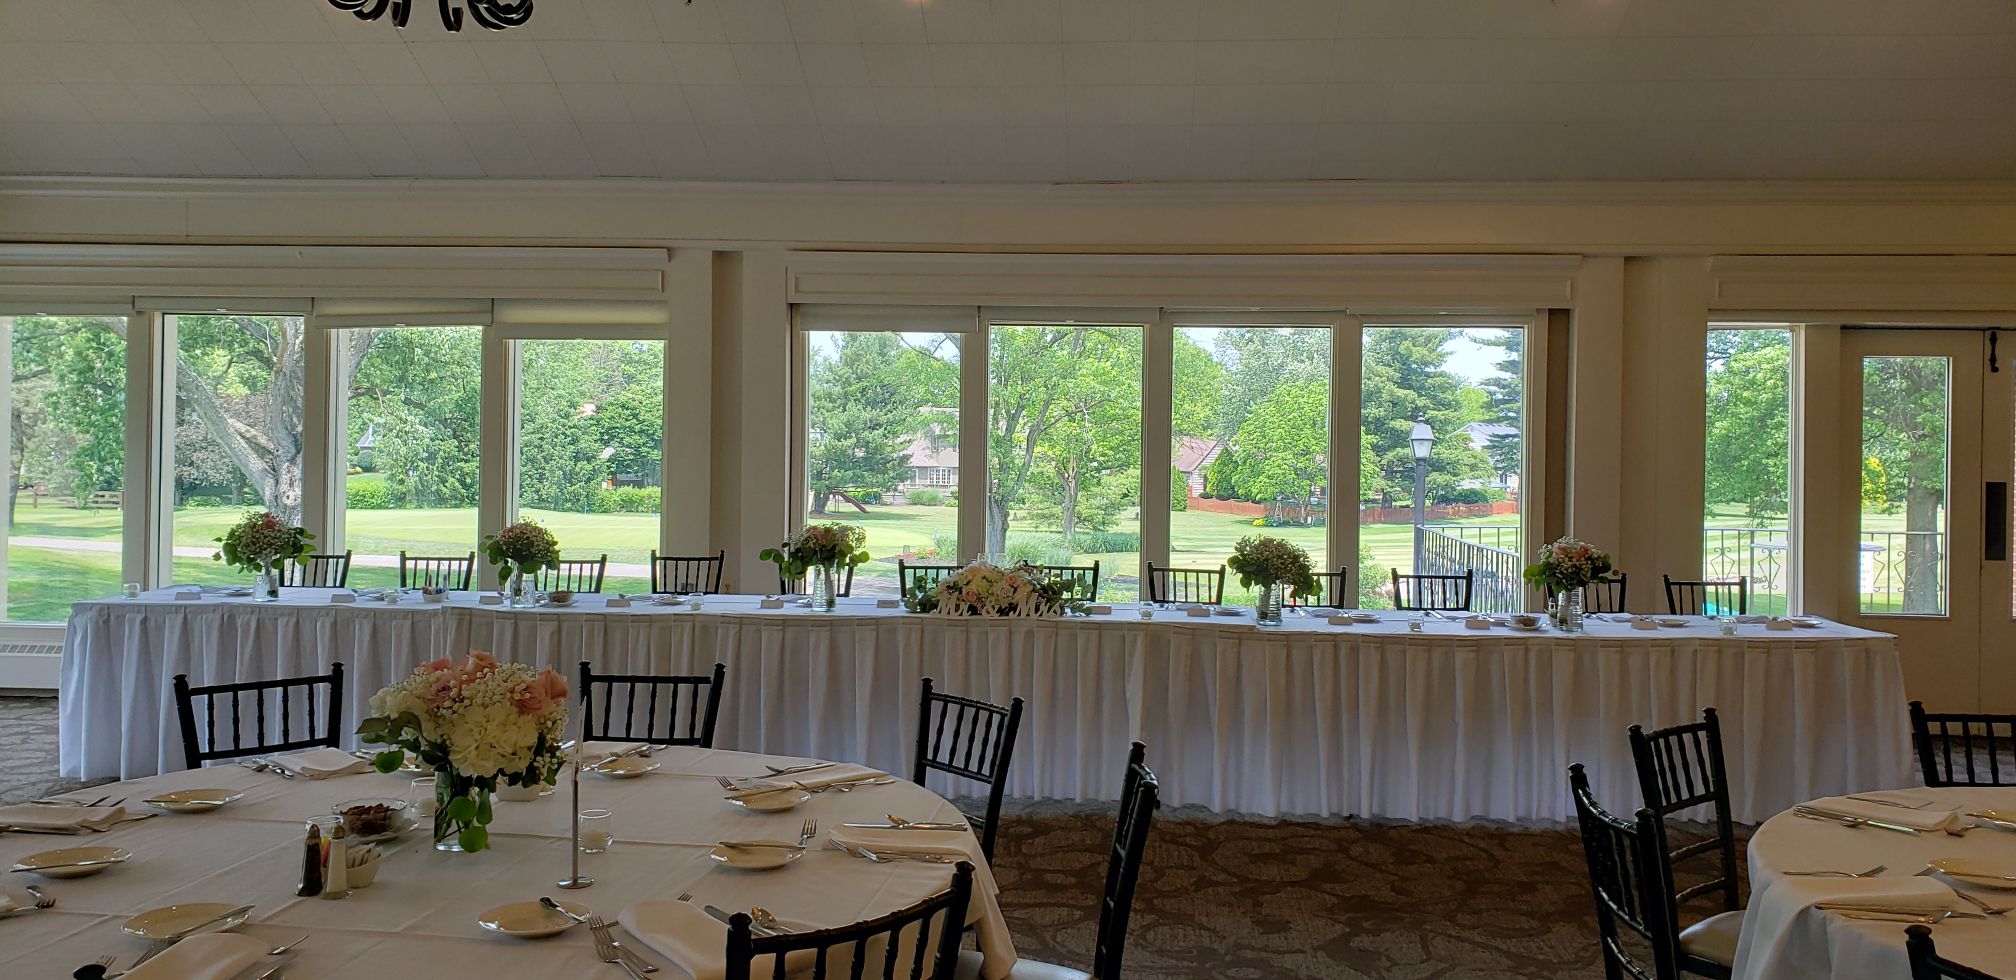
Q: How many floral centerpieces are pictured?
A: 7